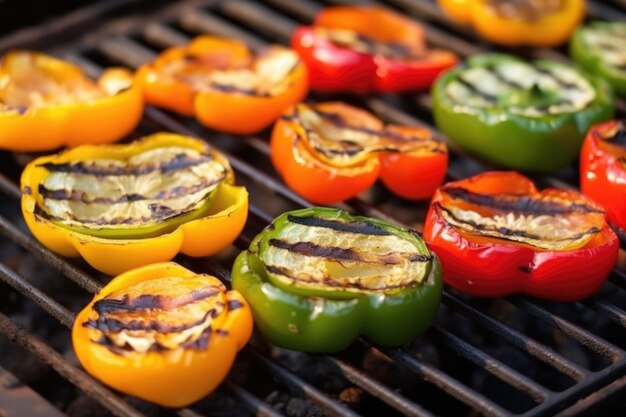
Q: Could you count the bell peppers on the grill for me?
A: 12